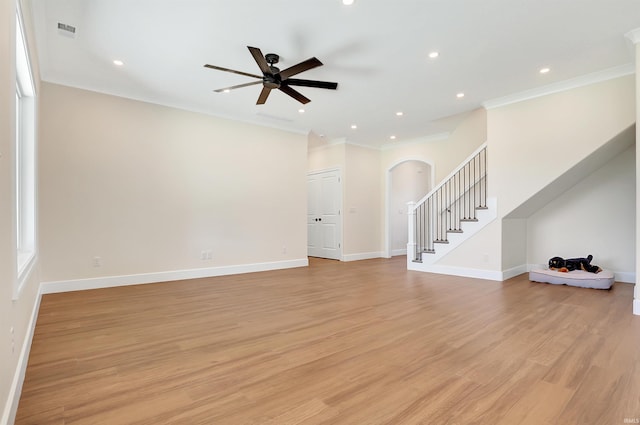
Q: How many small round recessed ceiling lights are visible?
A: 10